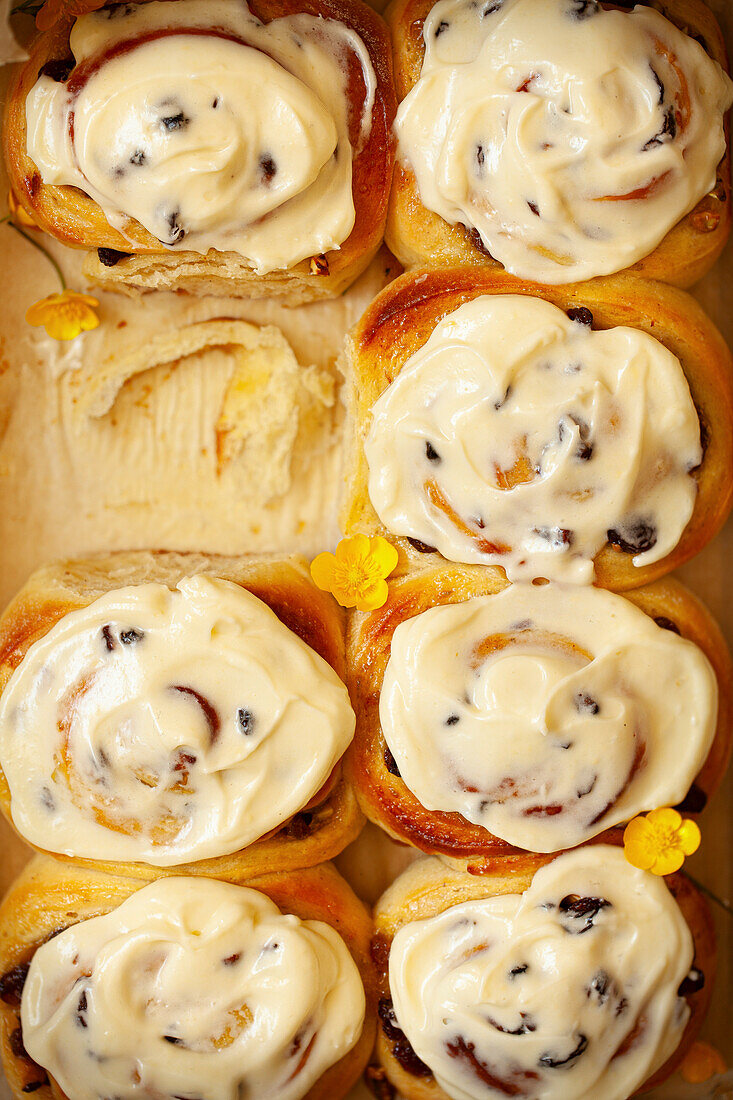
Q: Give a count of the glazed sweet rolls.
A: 7